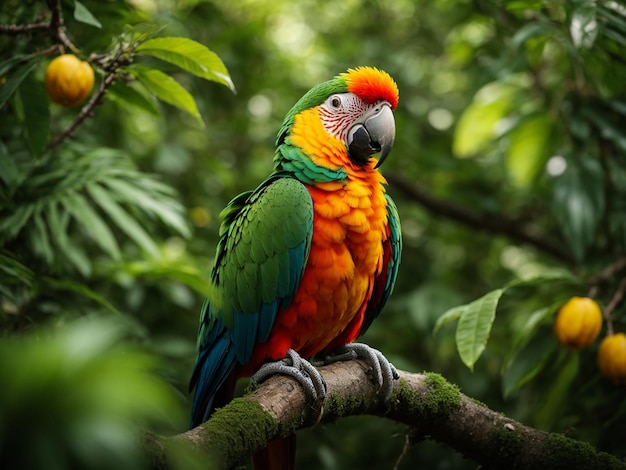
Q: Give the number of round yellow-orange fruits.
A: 3